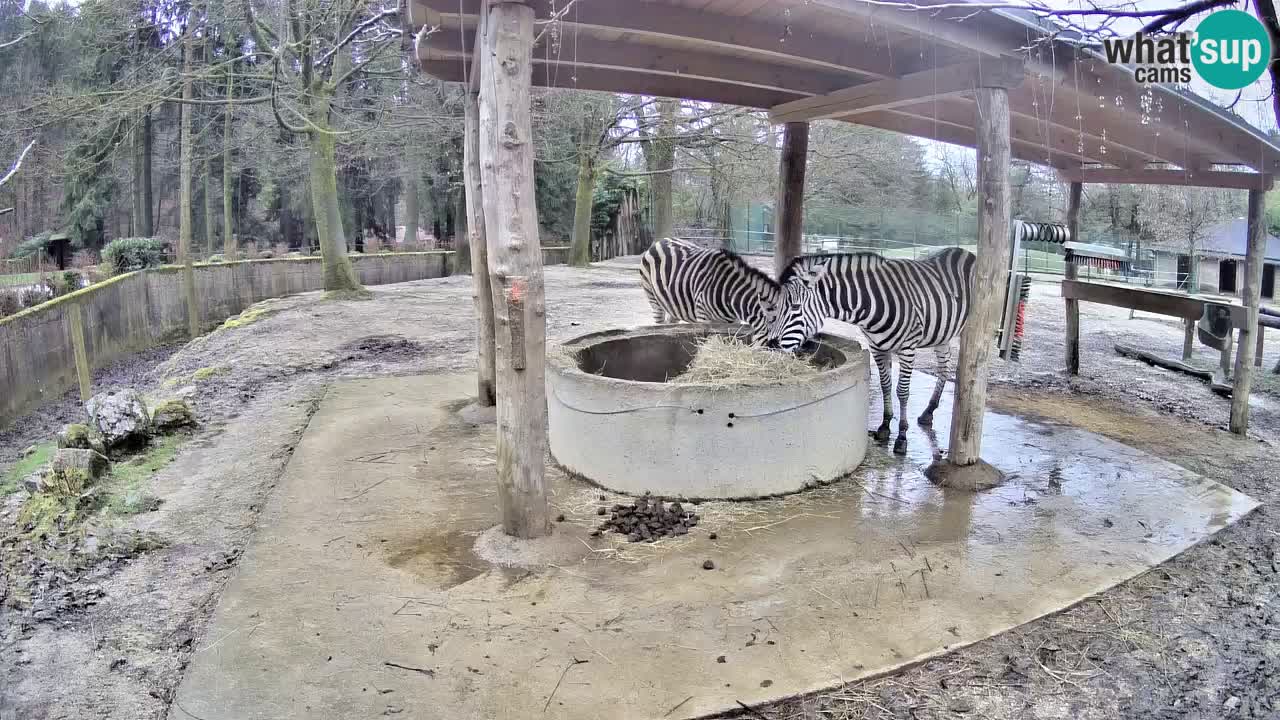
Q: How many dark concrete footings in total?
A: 1